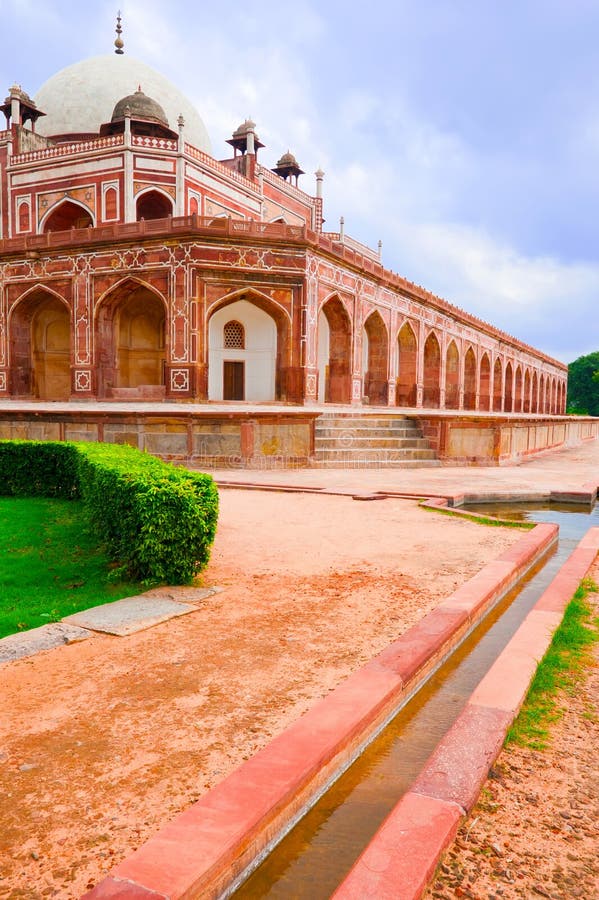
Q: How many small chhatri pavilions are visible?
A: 4